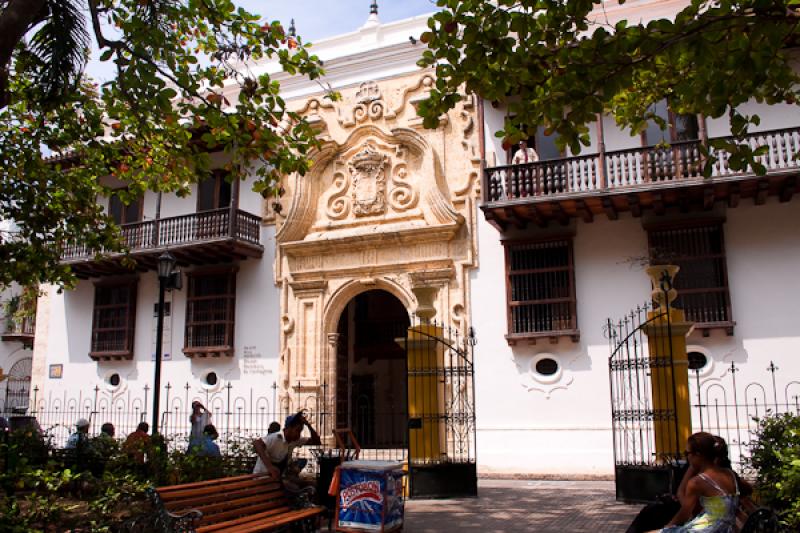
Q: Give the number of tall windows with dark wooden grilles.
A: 4